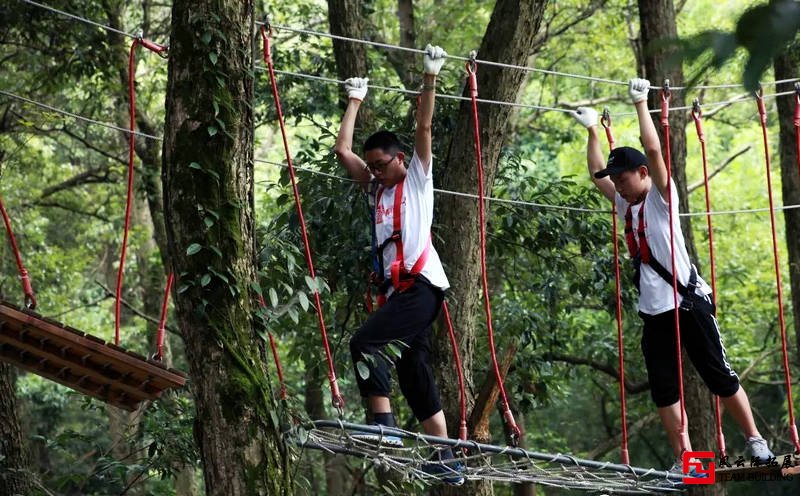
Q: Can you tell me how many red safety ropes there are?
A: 12